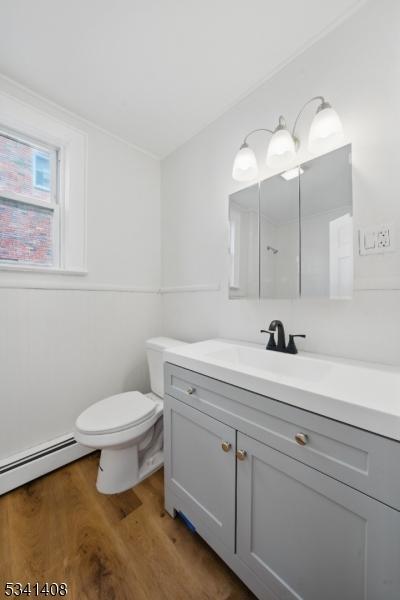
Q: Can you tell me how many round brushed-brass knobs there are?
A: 4